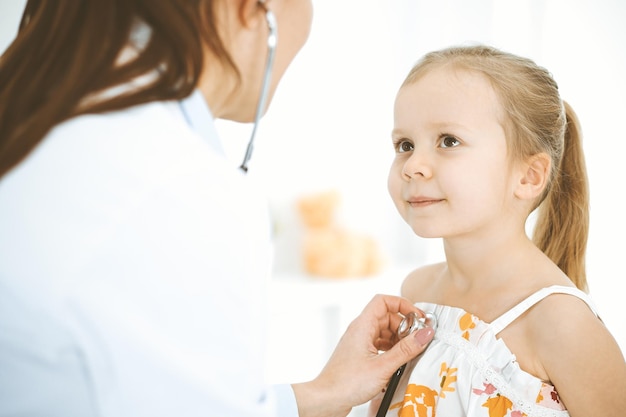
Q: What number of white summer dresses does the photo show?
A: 1